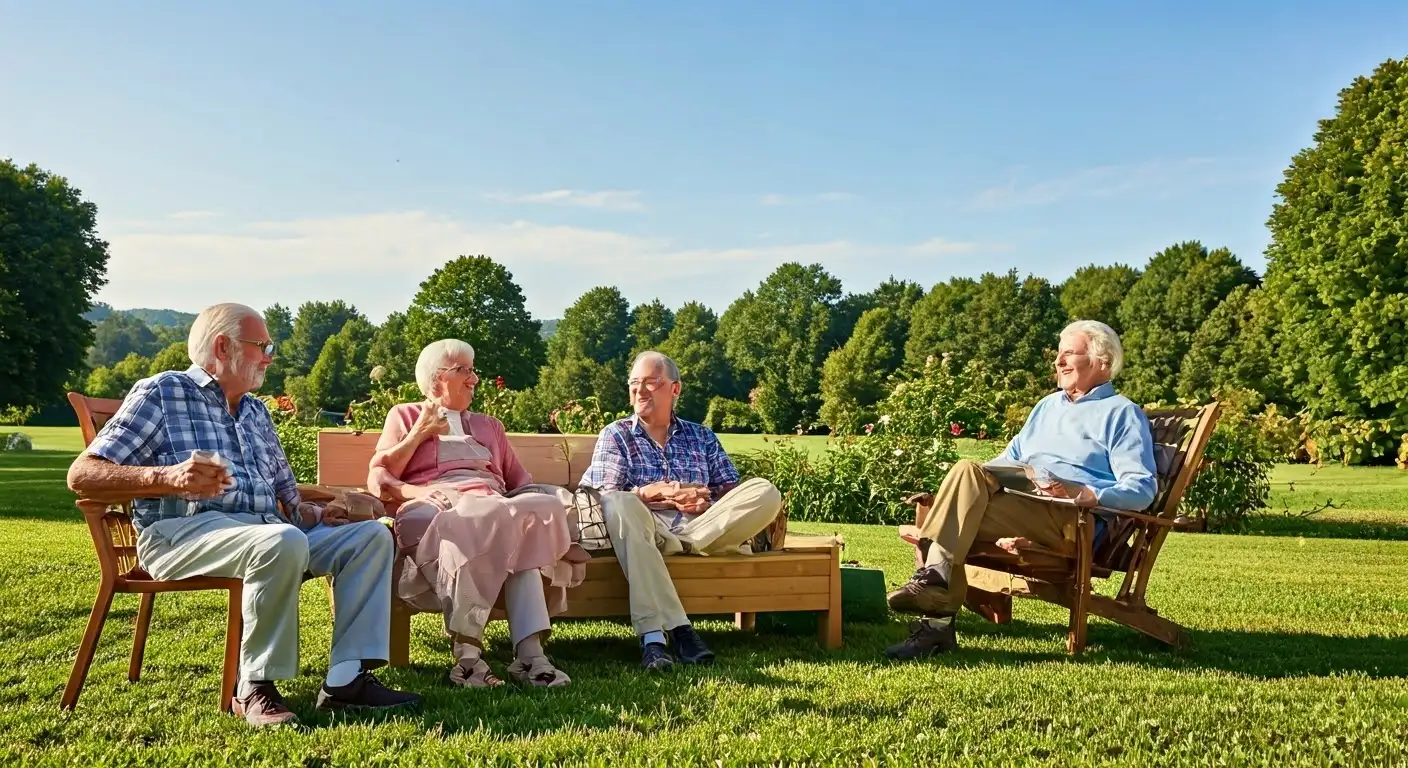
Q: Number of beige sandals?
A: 2